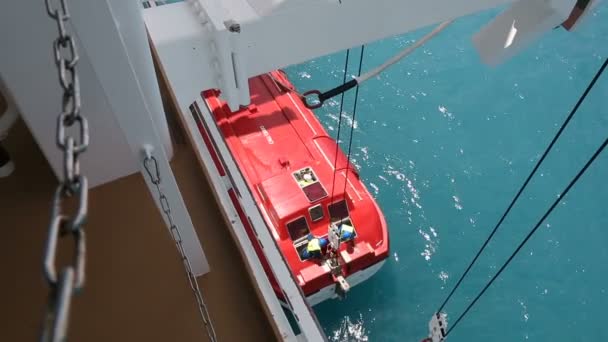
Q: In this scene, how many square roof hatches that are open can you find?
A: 3